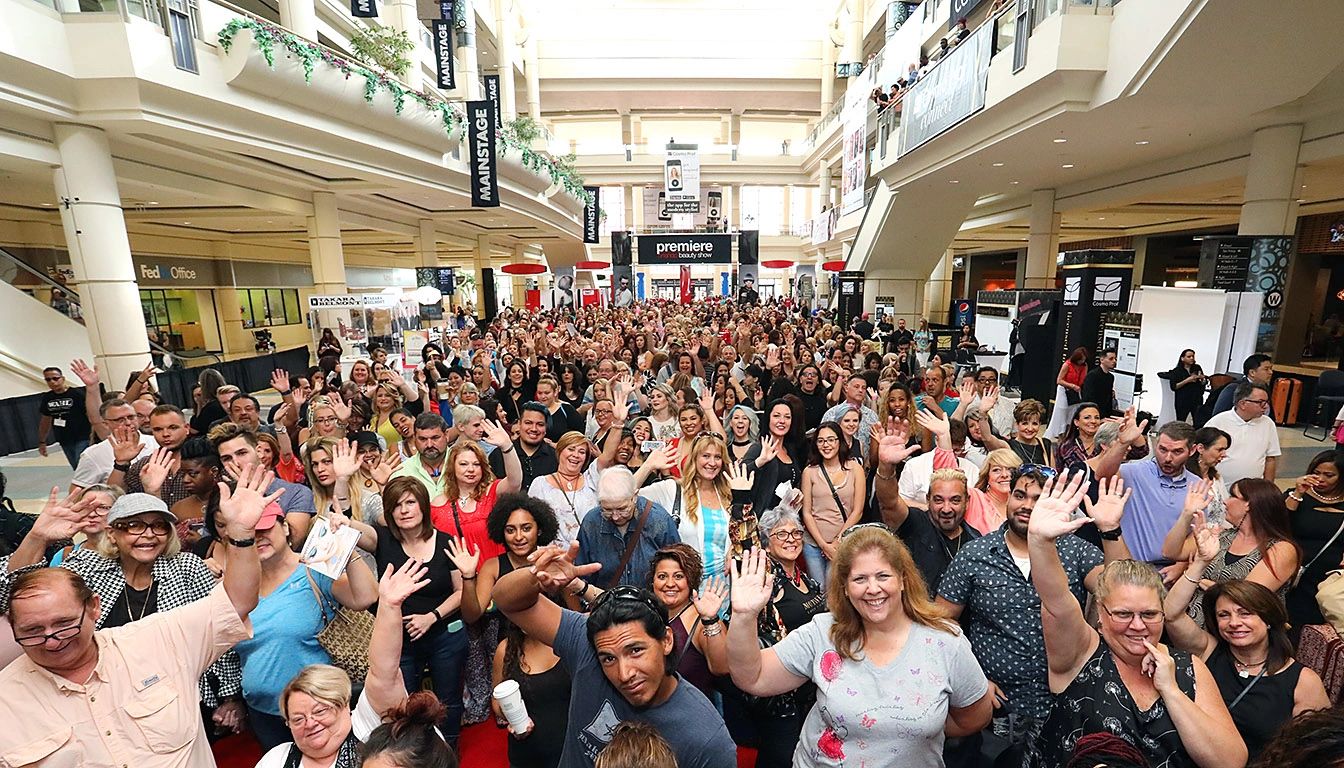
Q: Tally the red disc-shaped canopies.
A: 4